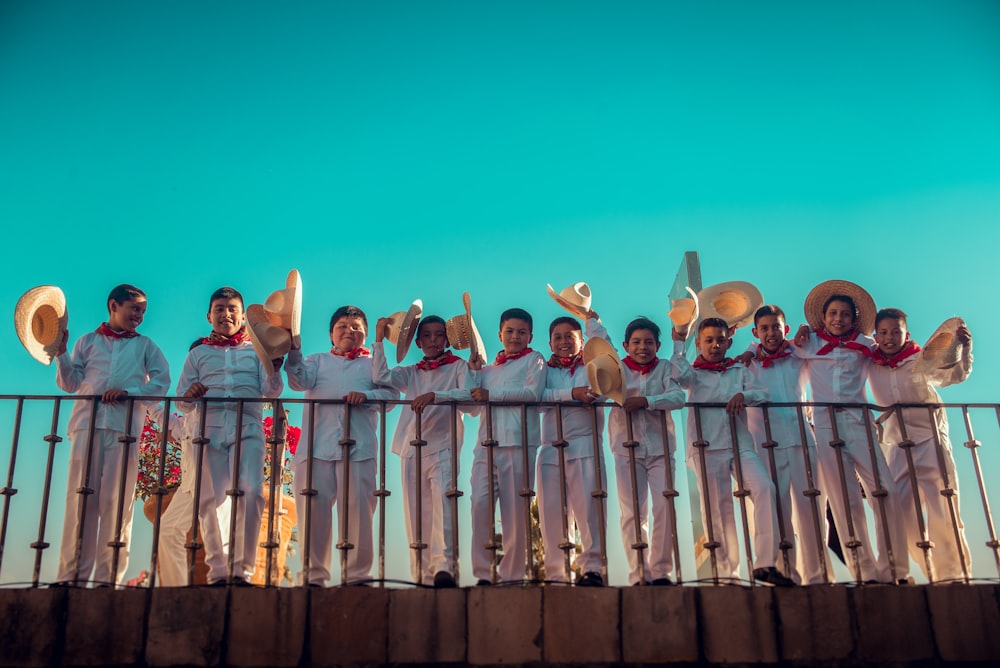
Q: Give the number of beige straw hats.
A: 11